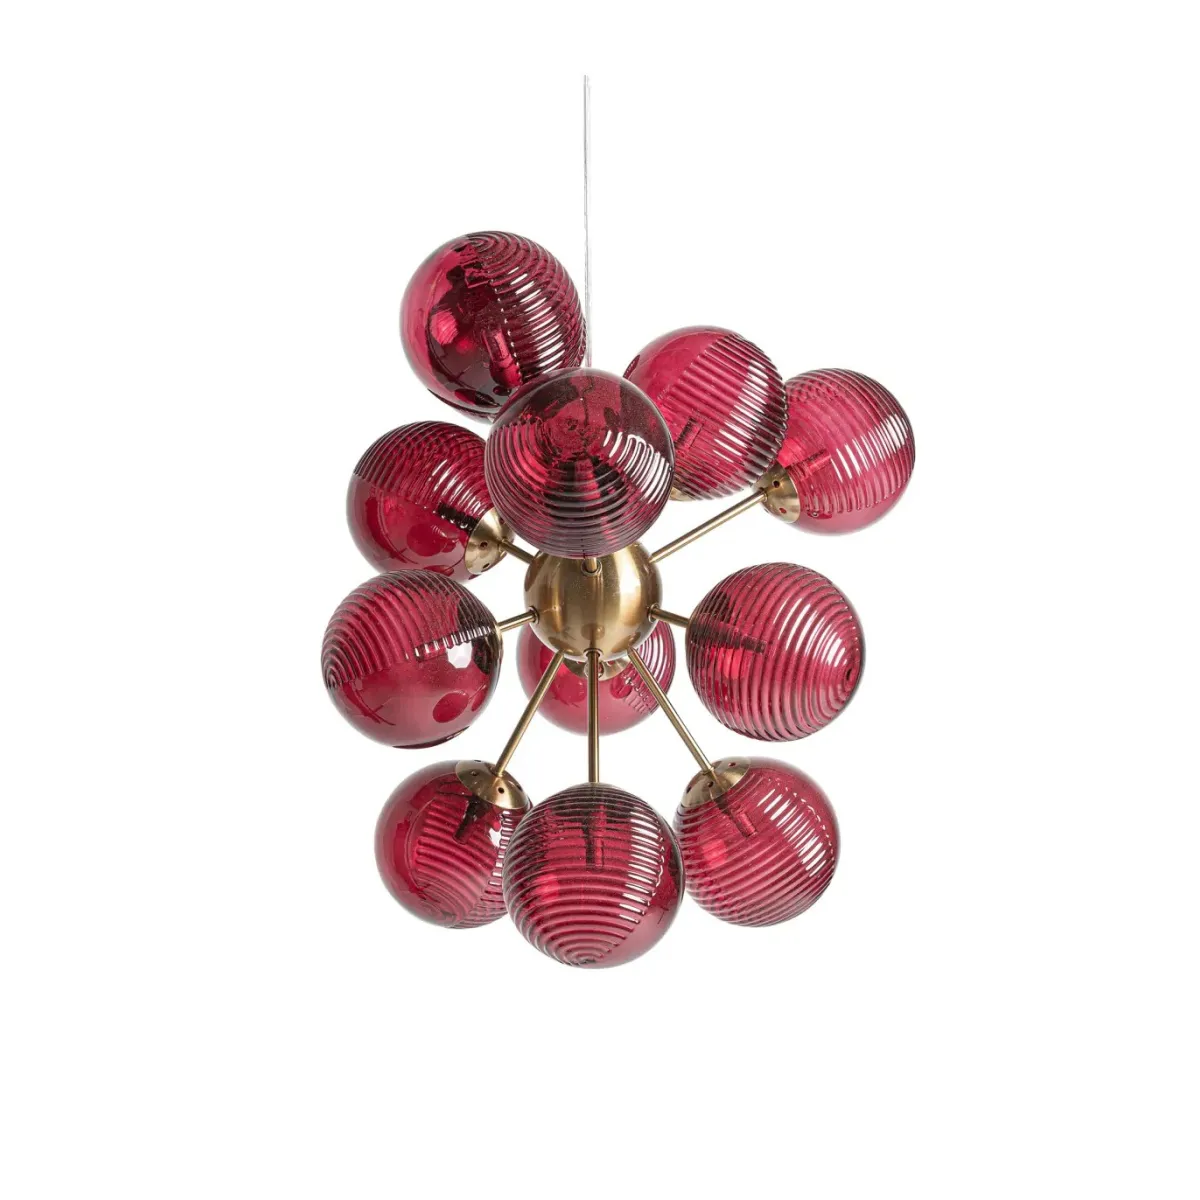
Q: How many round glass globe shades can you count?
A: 11